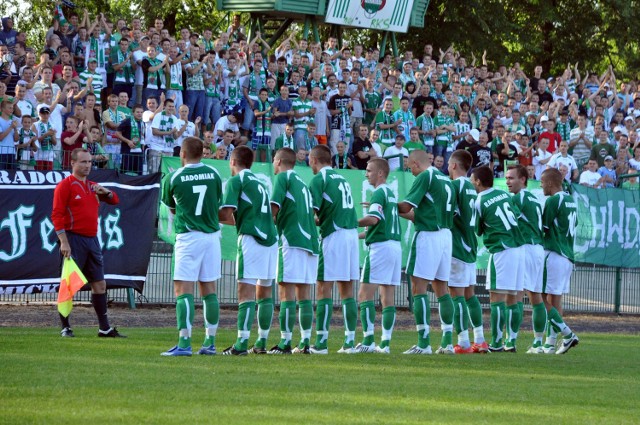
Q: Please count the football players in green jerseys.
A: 10